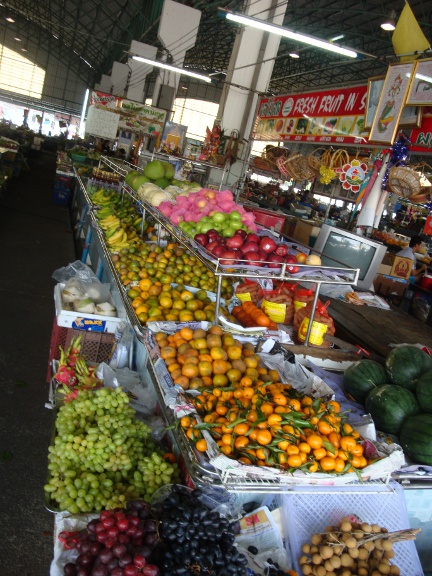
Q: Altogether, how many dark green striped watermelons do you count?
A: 5